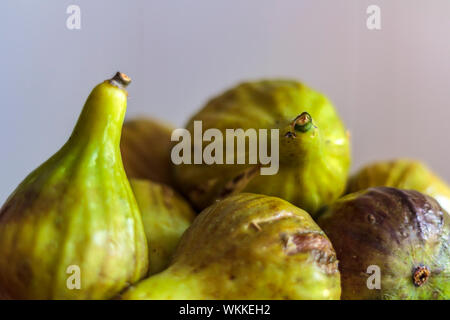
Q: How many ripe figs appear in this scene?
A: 7